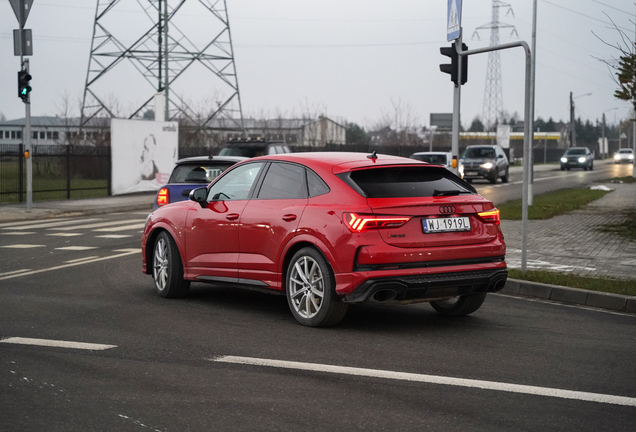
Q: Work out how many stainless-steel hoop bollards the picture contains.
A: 0